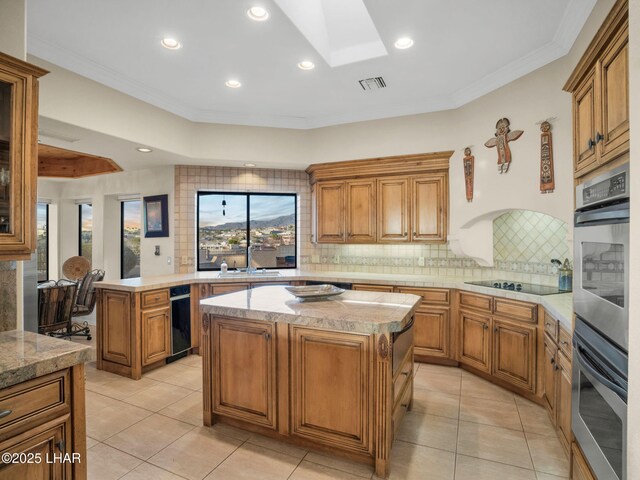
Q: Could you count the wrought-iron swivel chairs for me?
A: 2